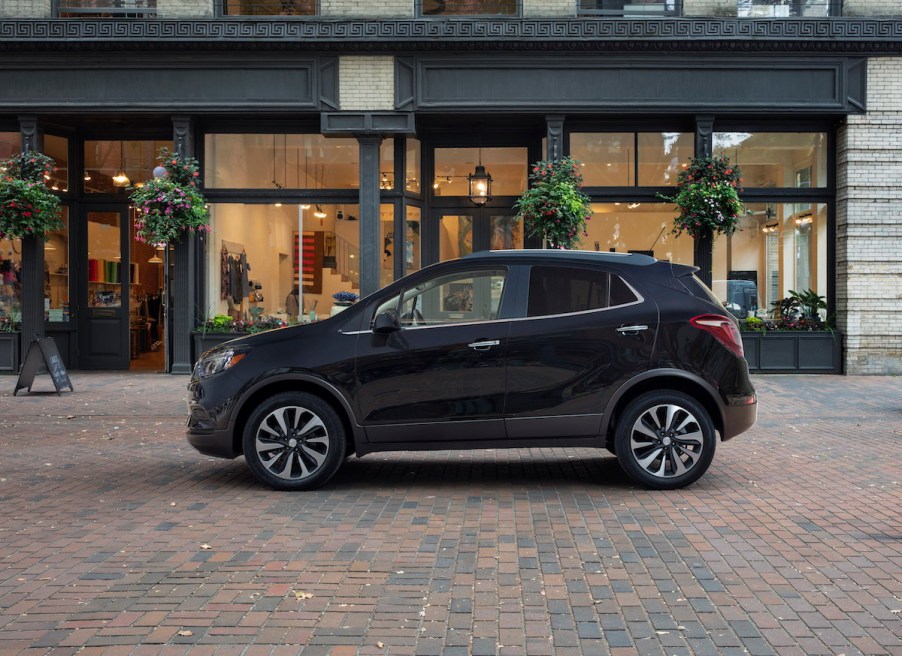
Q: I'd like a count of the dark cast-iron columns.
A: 5